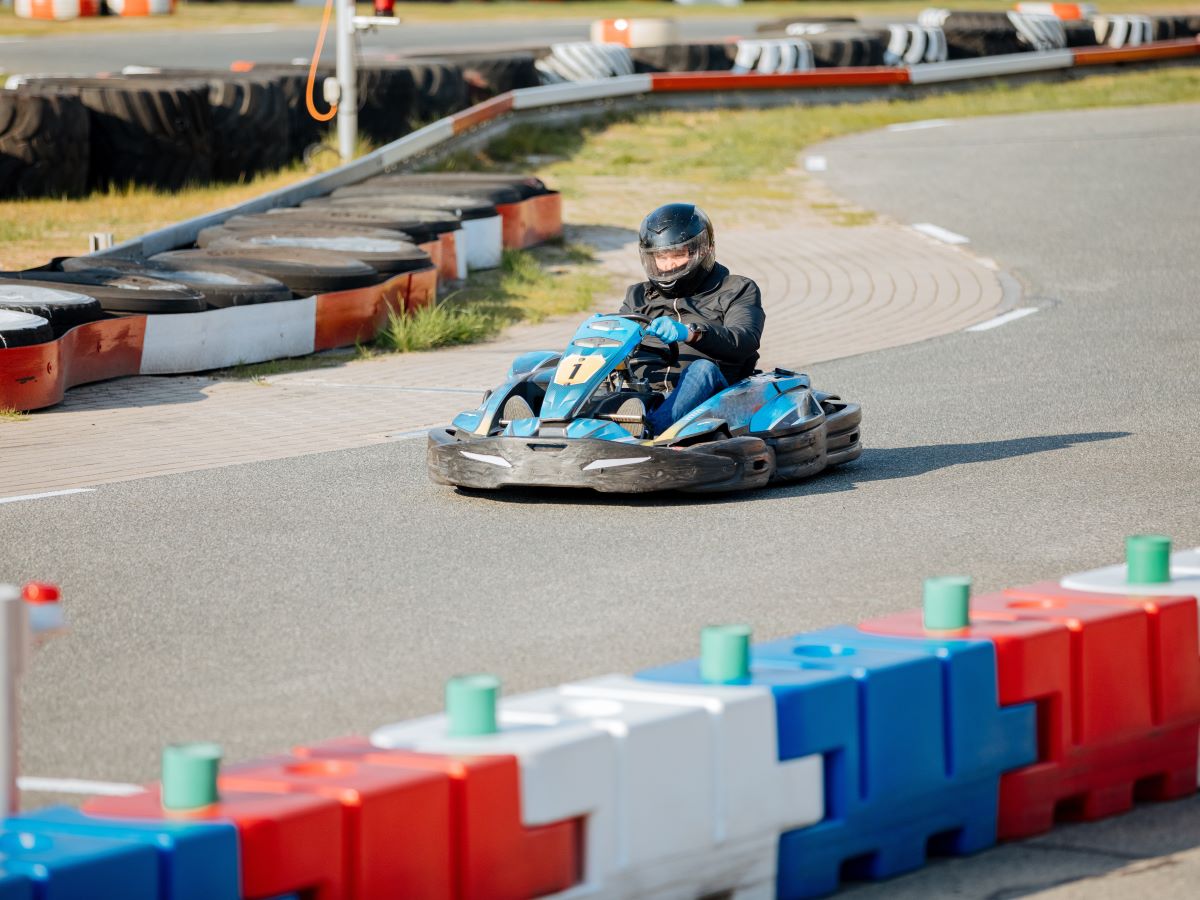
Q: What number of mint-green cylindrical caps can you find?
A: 5